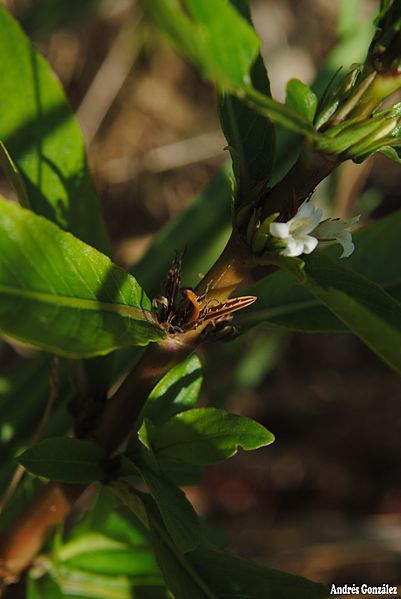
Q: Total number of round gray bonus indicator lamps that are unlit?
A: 0